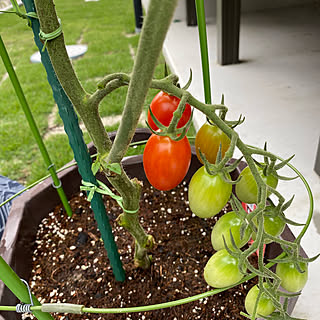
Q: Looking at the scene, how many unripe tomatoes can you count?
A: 8